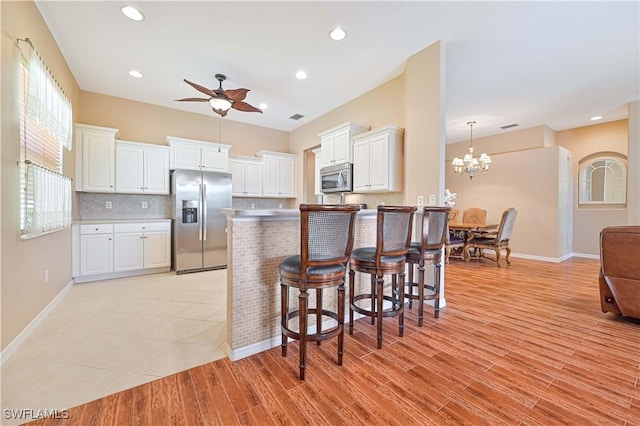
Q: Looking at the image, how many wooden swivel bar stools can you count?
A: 3